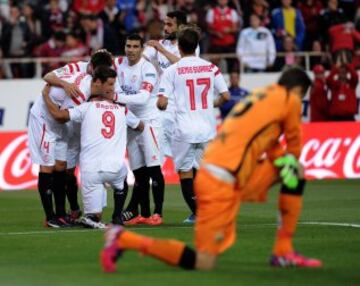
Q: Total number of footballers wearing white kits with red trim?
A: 6